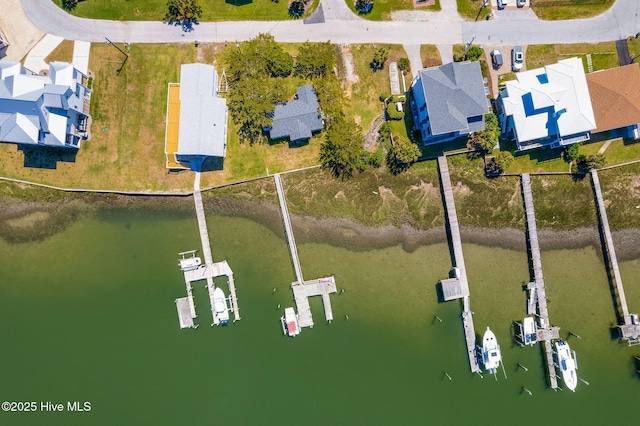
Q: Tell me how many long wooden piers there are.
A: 5